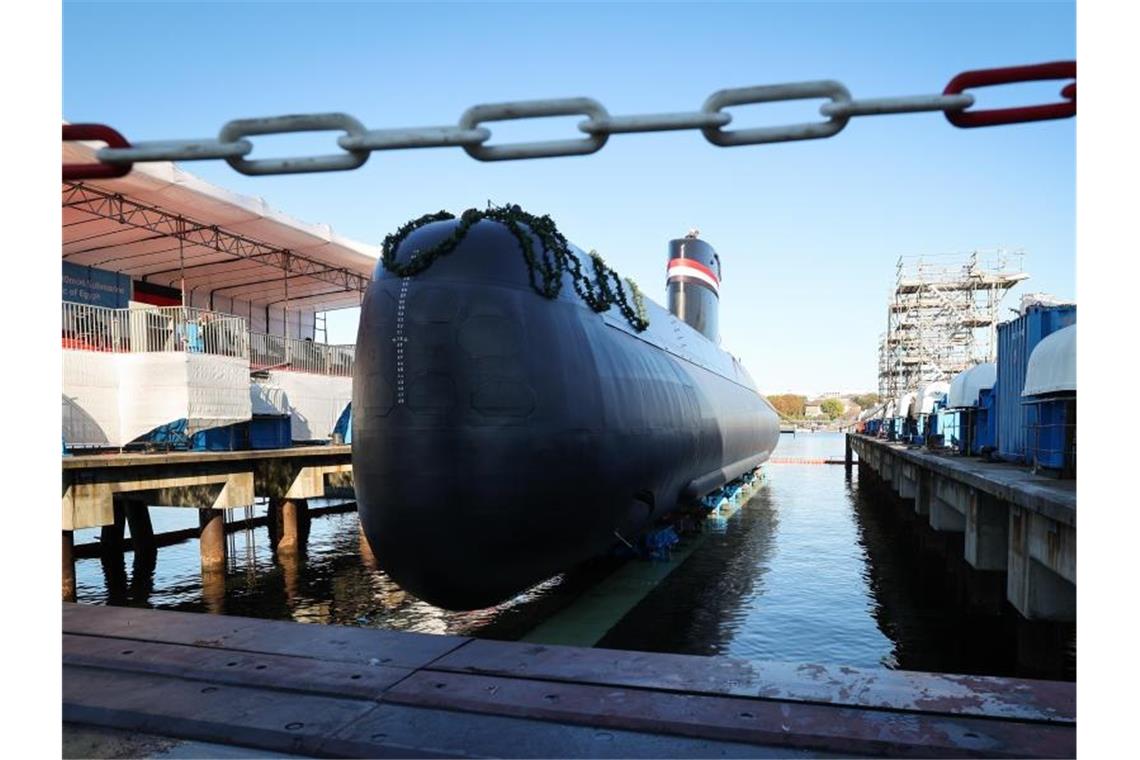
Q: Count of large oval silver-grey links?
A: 3